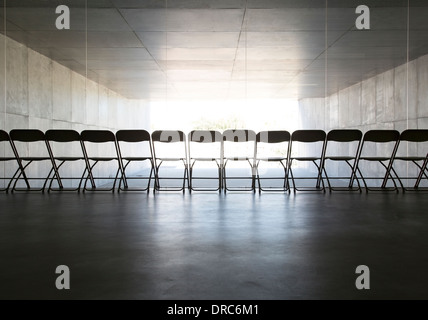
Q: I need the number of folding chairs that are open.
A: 13